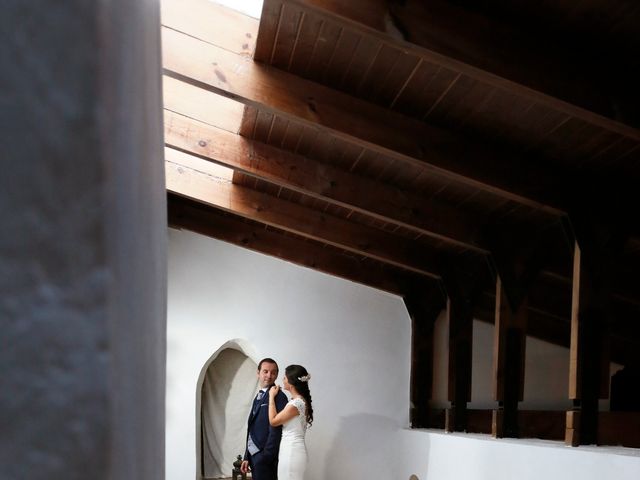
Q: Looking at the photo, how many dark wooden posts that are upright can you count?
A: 4